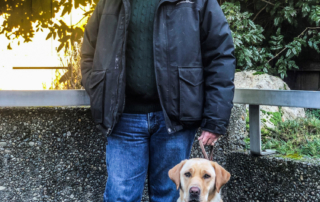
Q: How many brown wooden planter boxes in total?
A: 0